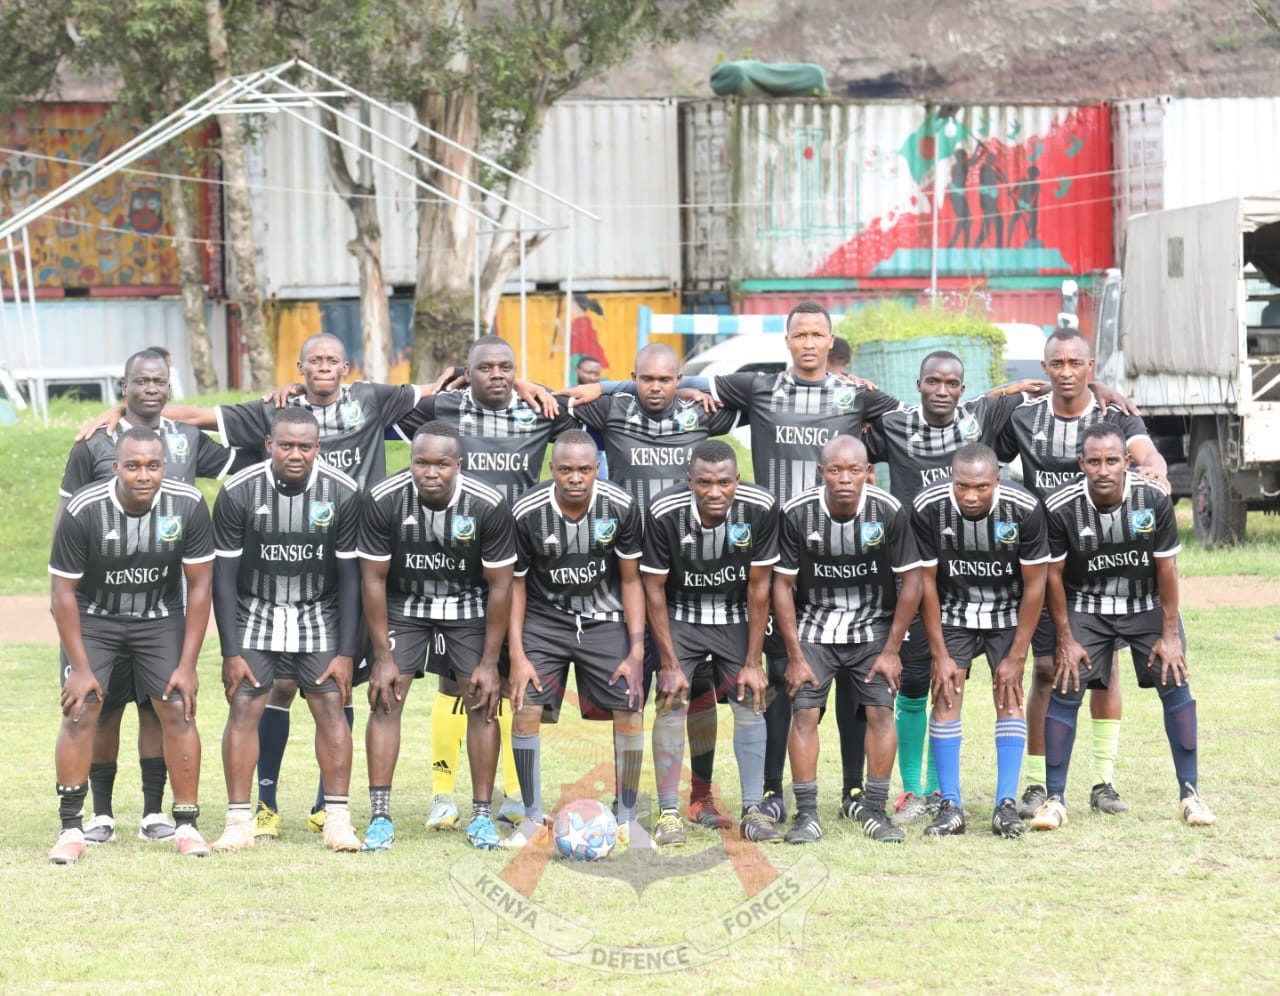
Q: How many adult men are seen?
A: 15